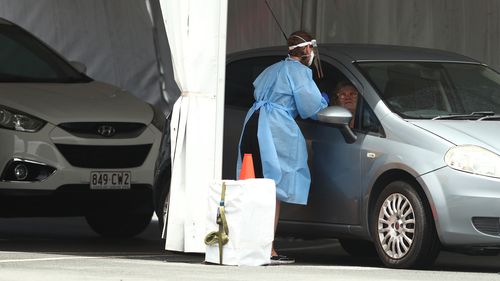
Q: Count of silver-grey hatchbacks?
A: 1